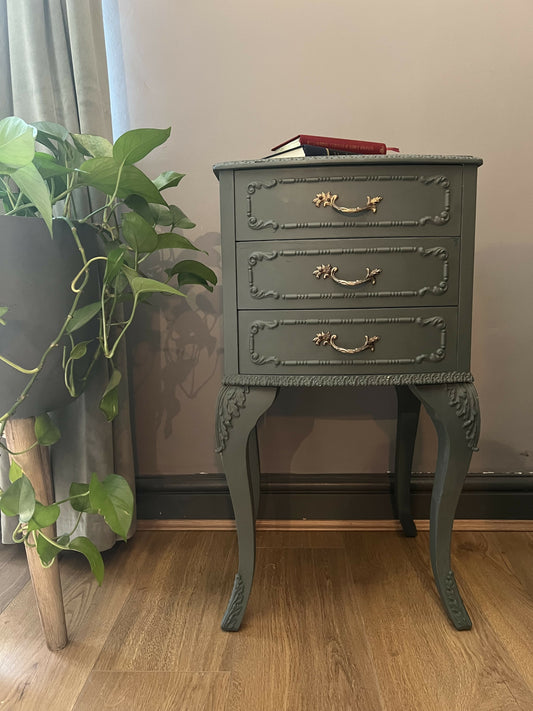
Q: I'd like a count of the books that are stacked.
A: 2